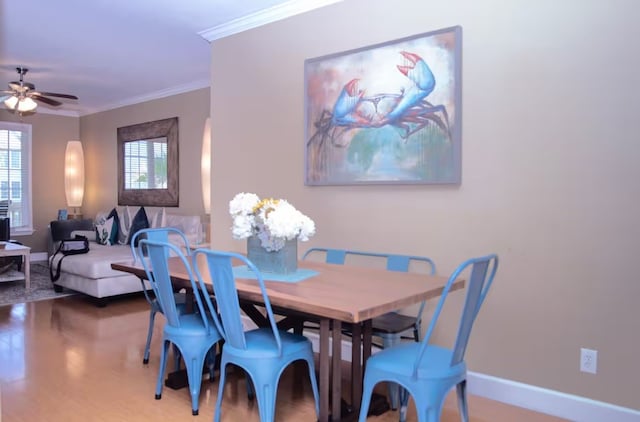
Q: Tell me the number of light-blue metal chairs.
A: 4